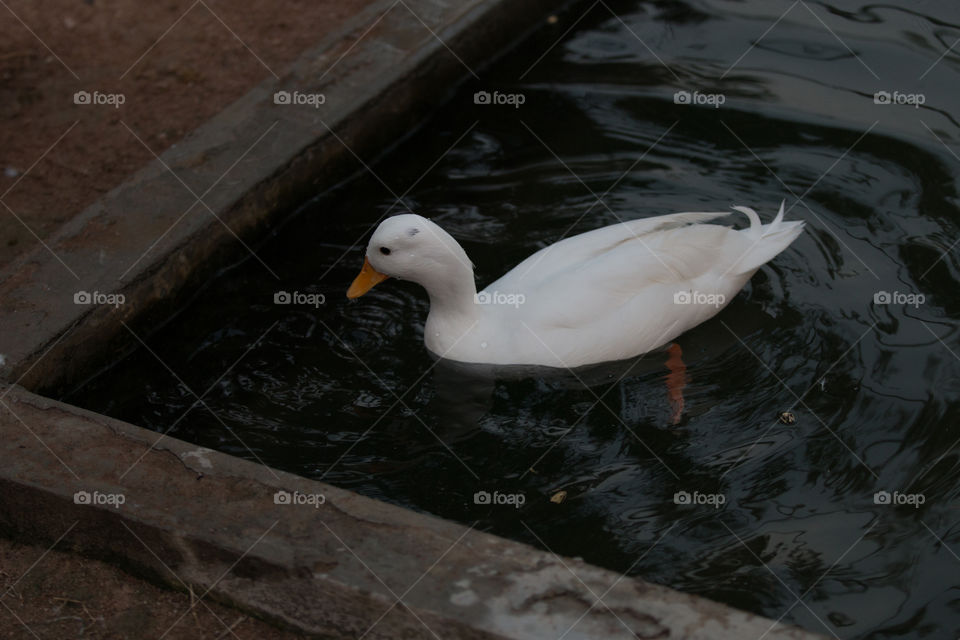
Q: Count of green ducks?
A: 0